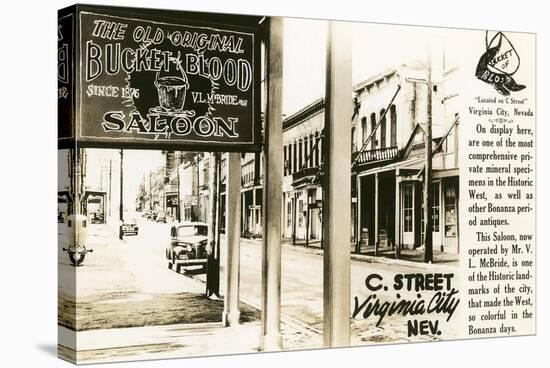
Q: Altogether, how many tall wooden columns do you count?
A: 3